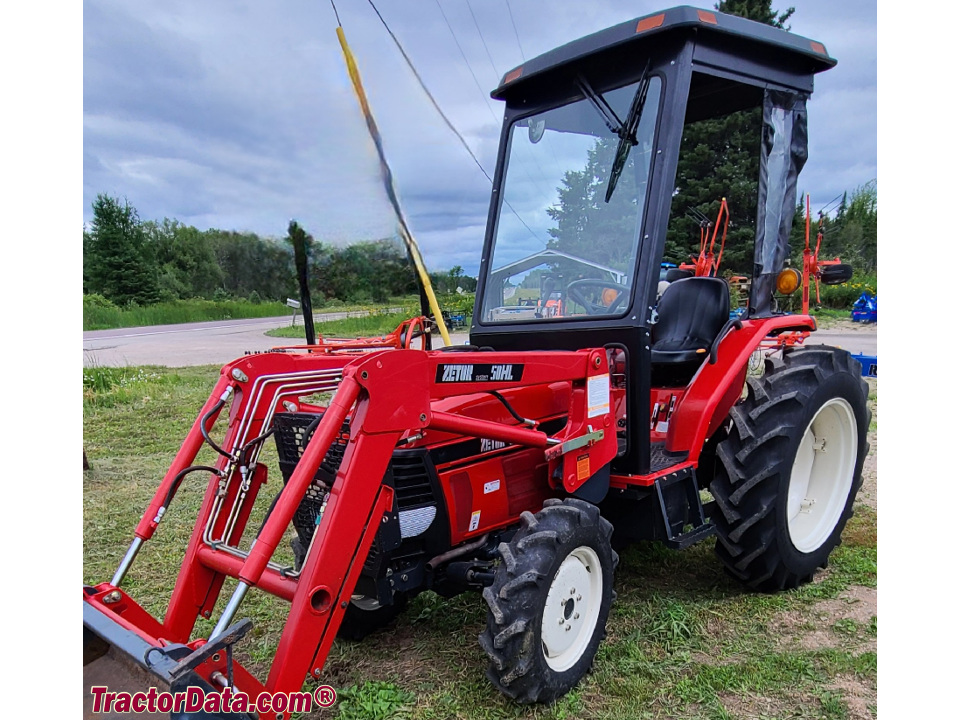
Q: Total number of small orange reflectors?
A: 4